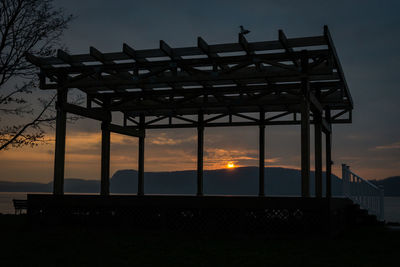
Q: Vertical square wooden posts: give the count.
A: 8